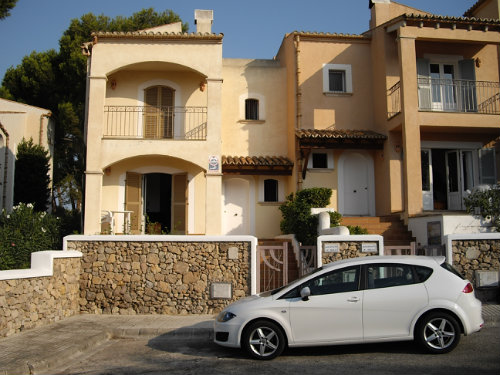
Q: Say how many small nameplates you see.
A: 2